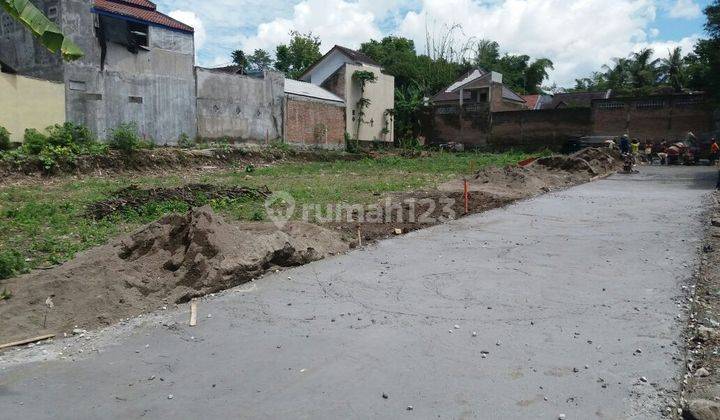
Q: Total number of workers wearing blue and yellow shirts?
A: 2